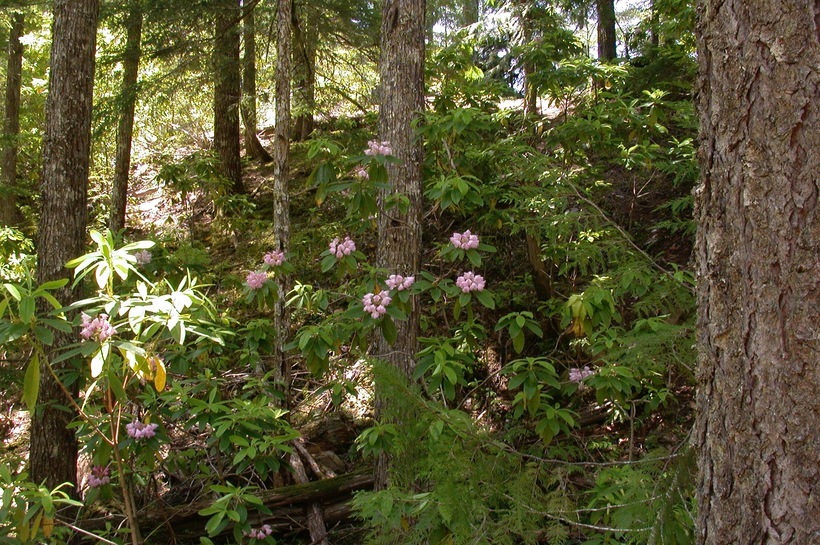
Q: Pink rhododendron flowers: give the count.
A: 15